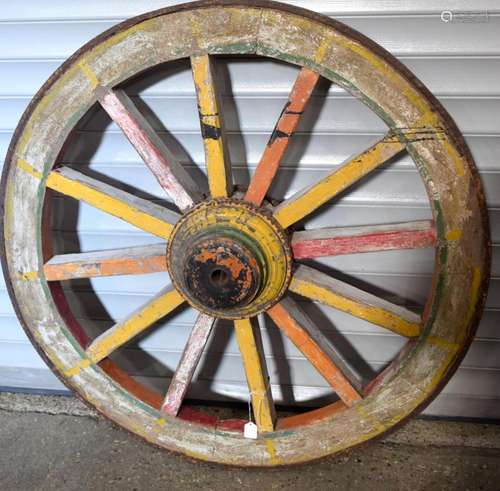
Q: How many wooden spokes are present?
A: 12